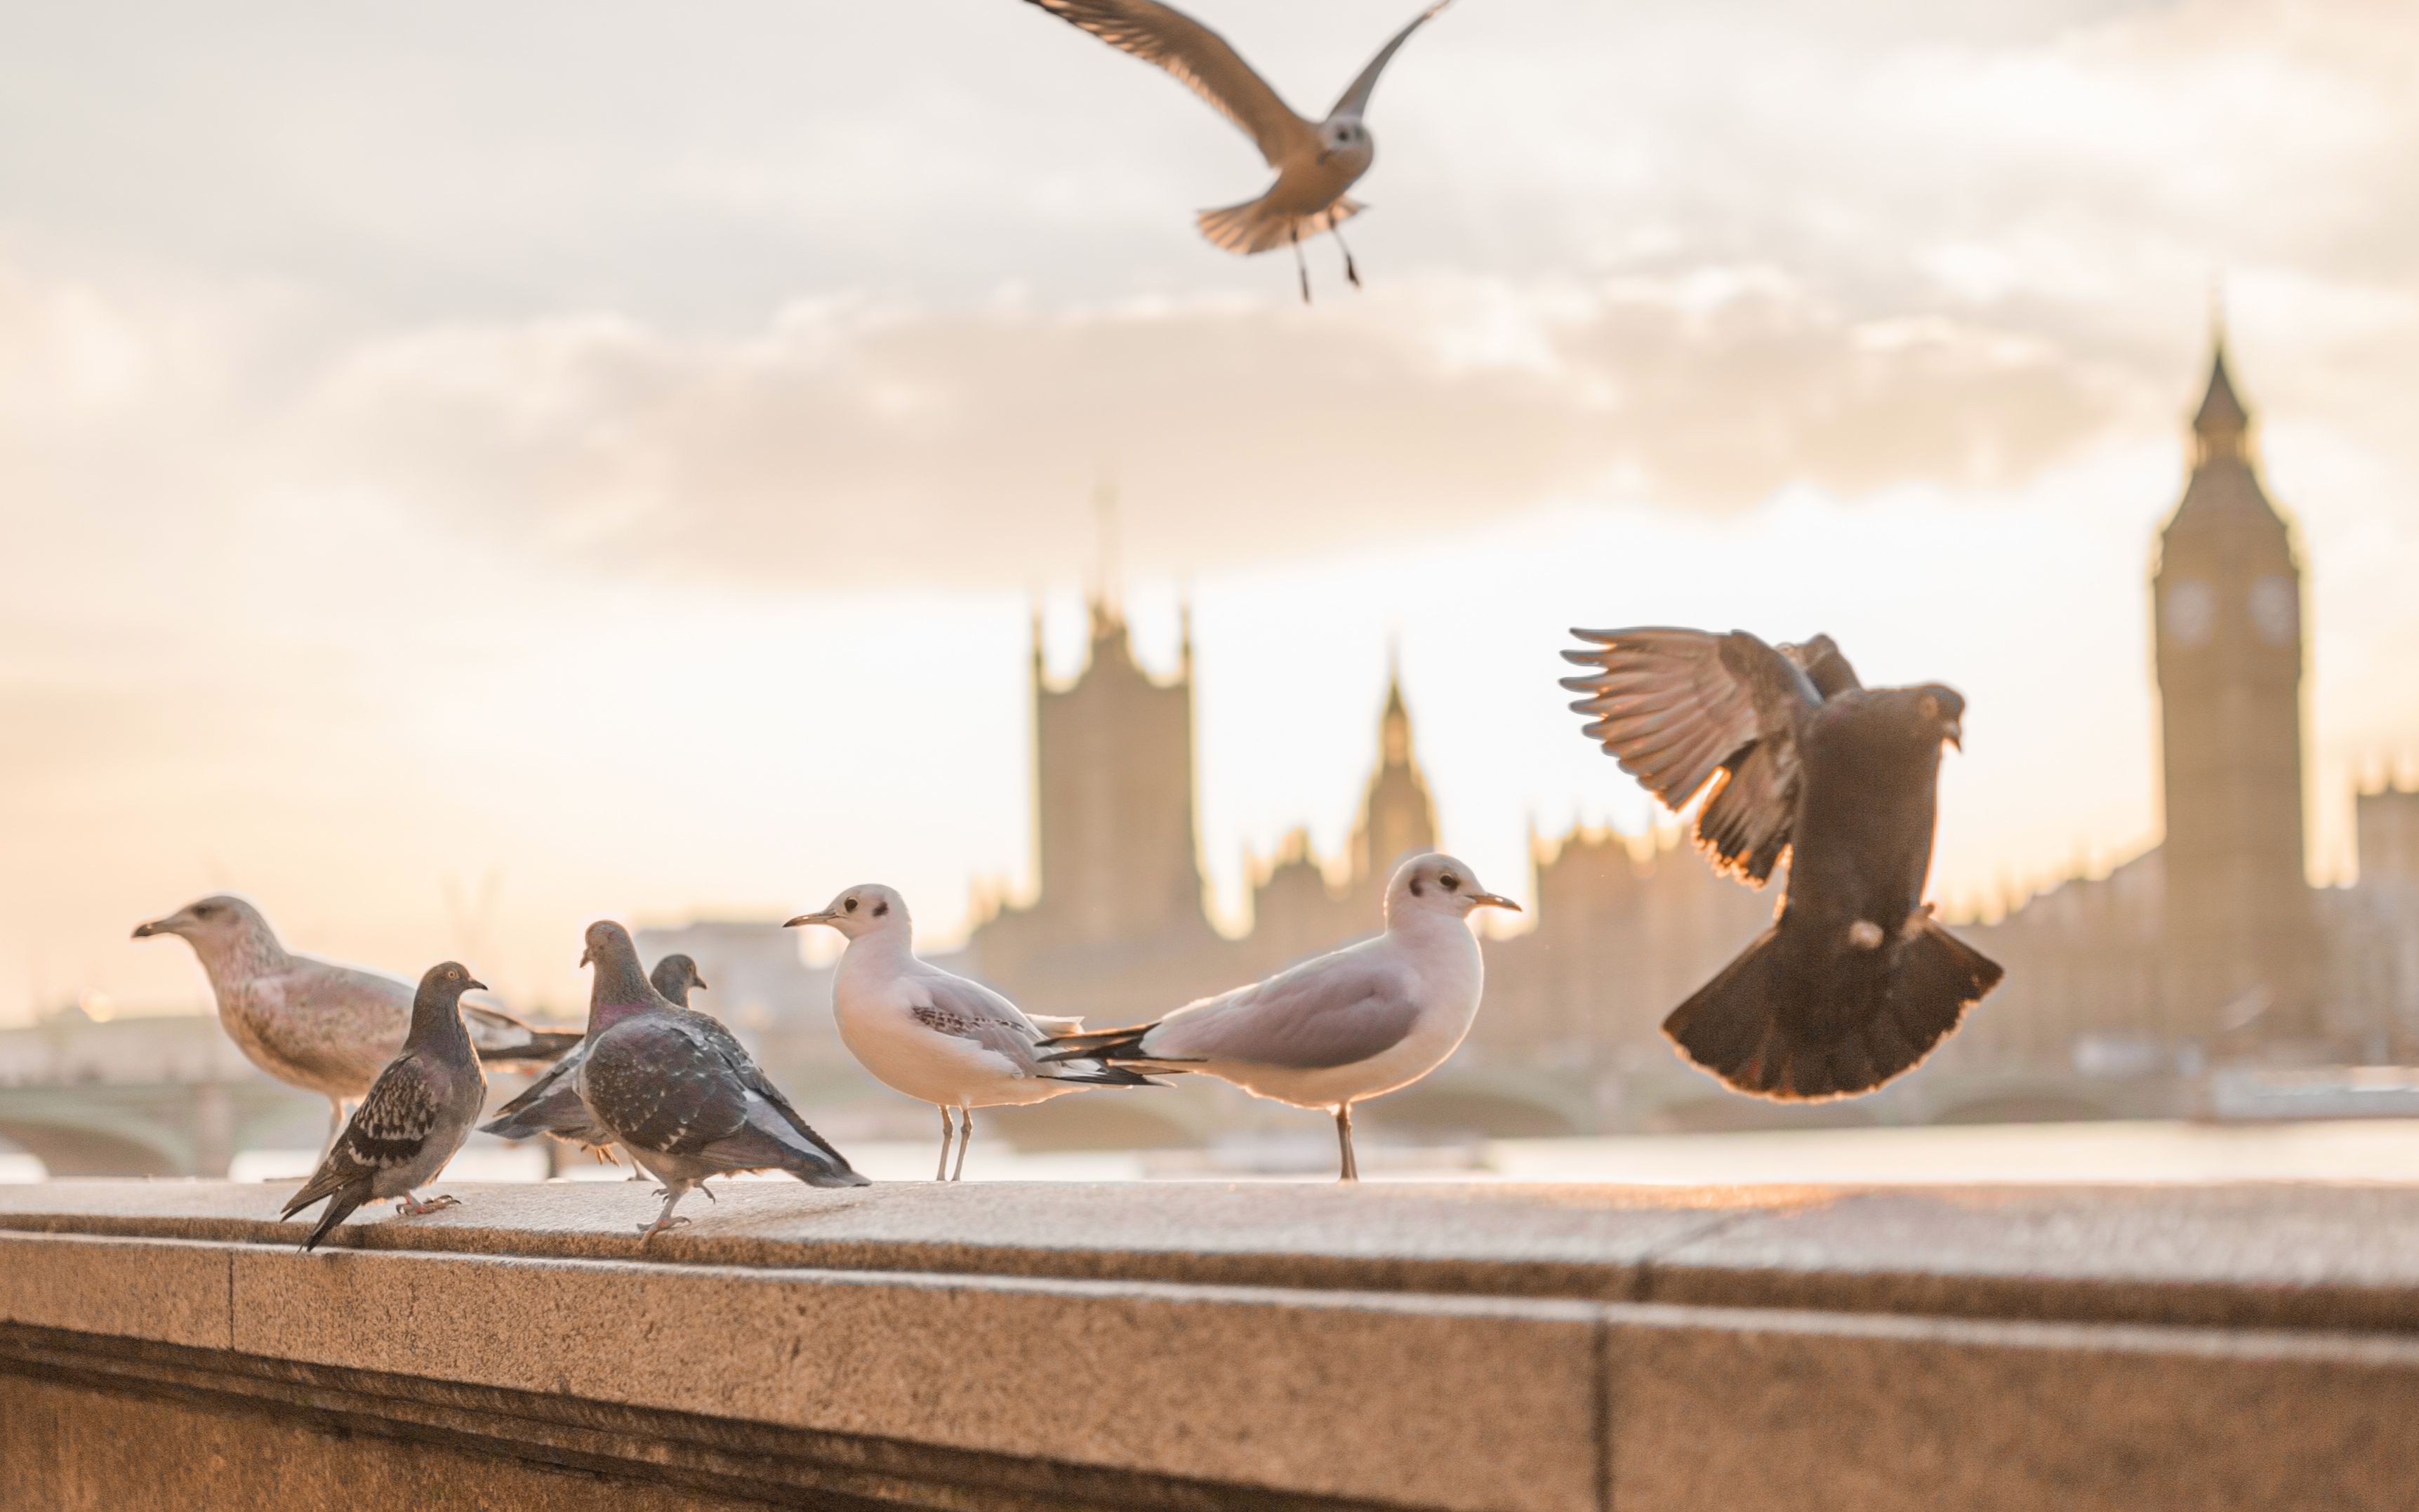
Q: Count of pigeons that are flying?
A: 1